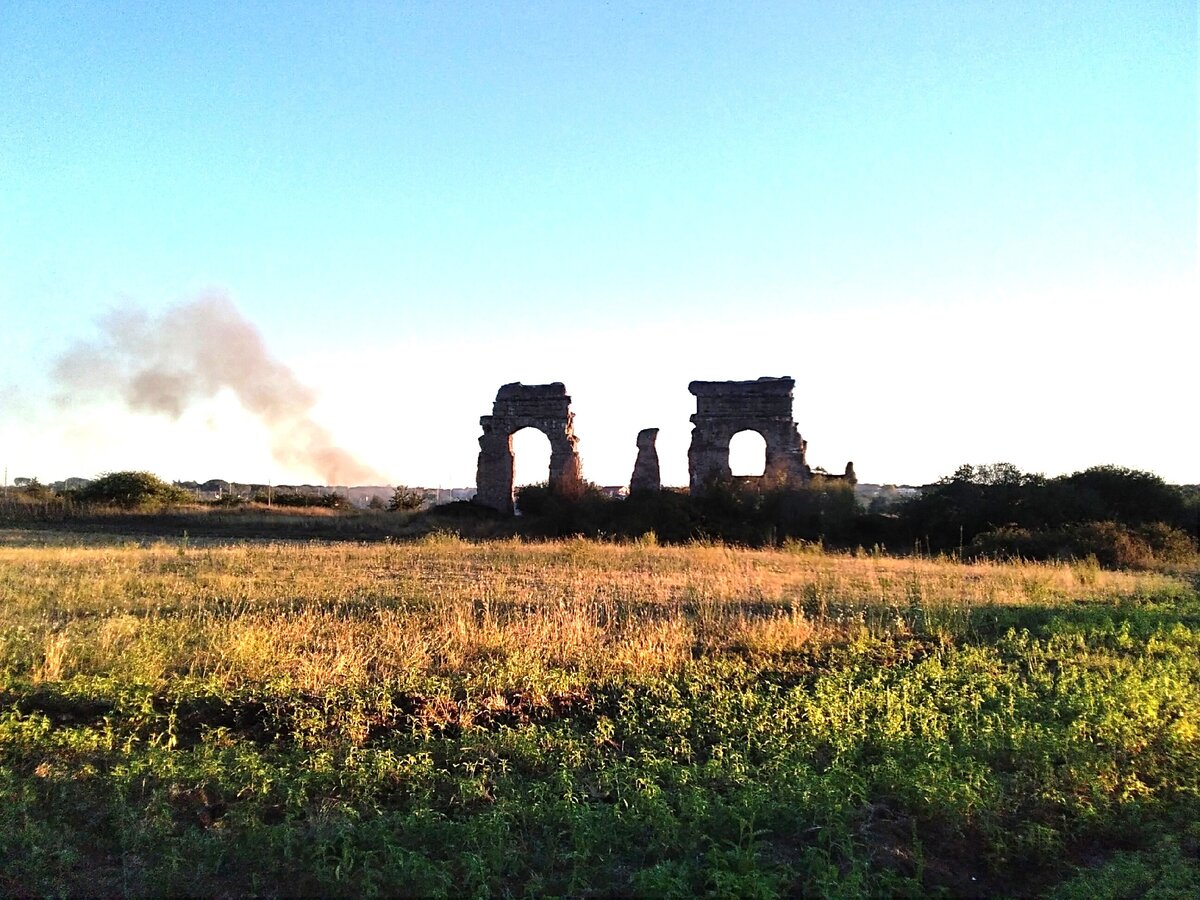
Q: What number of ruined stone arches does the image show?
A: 2